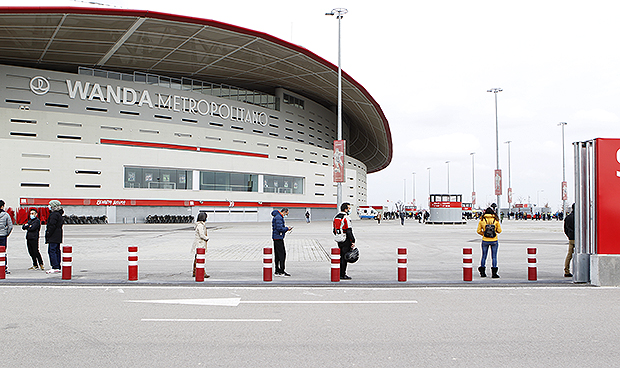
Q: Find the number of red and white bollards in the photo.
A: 9